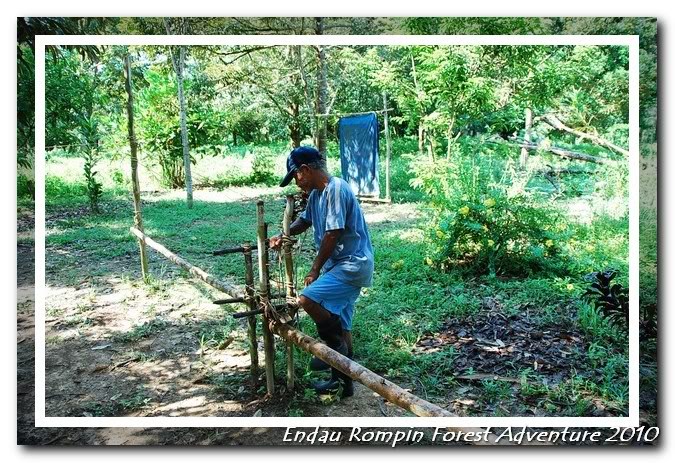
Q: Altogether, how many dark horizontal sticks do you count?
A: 3